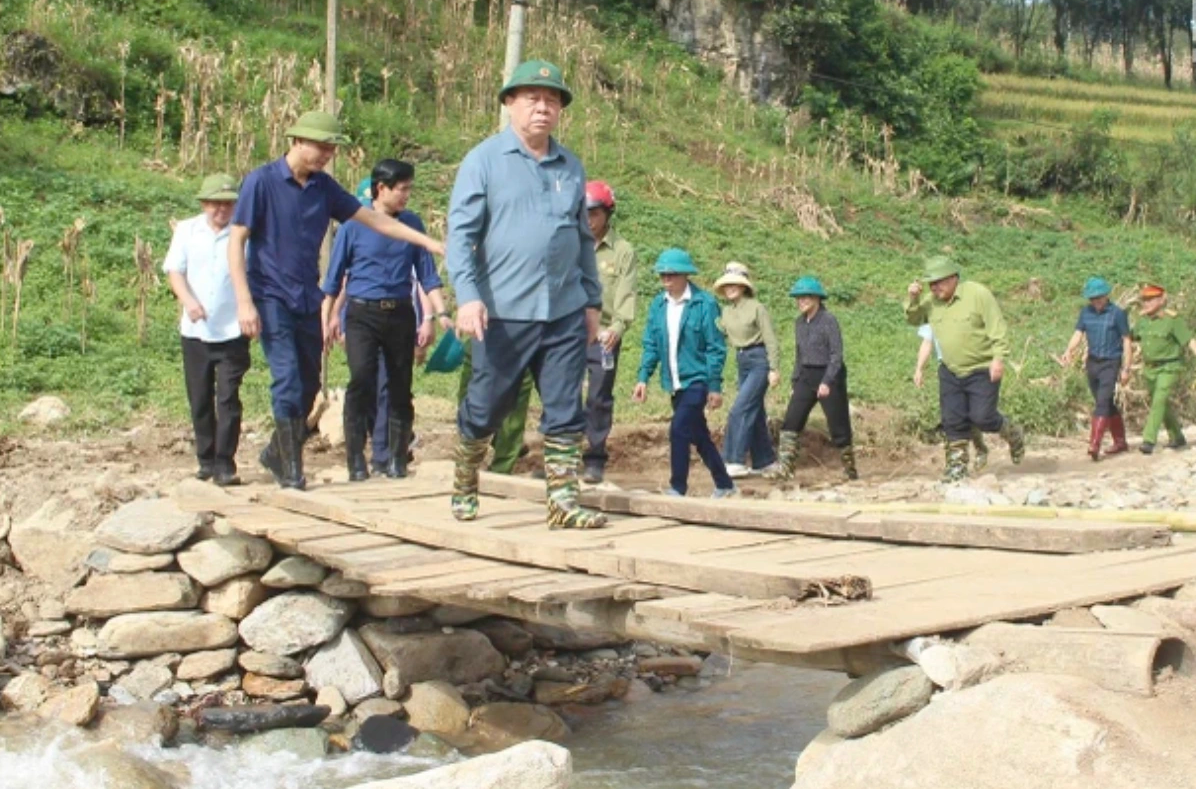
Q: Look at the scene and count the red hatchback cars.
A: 0